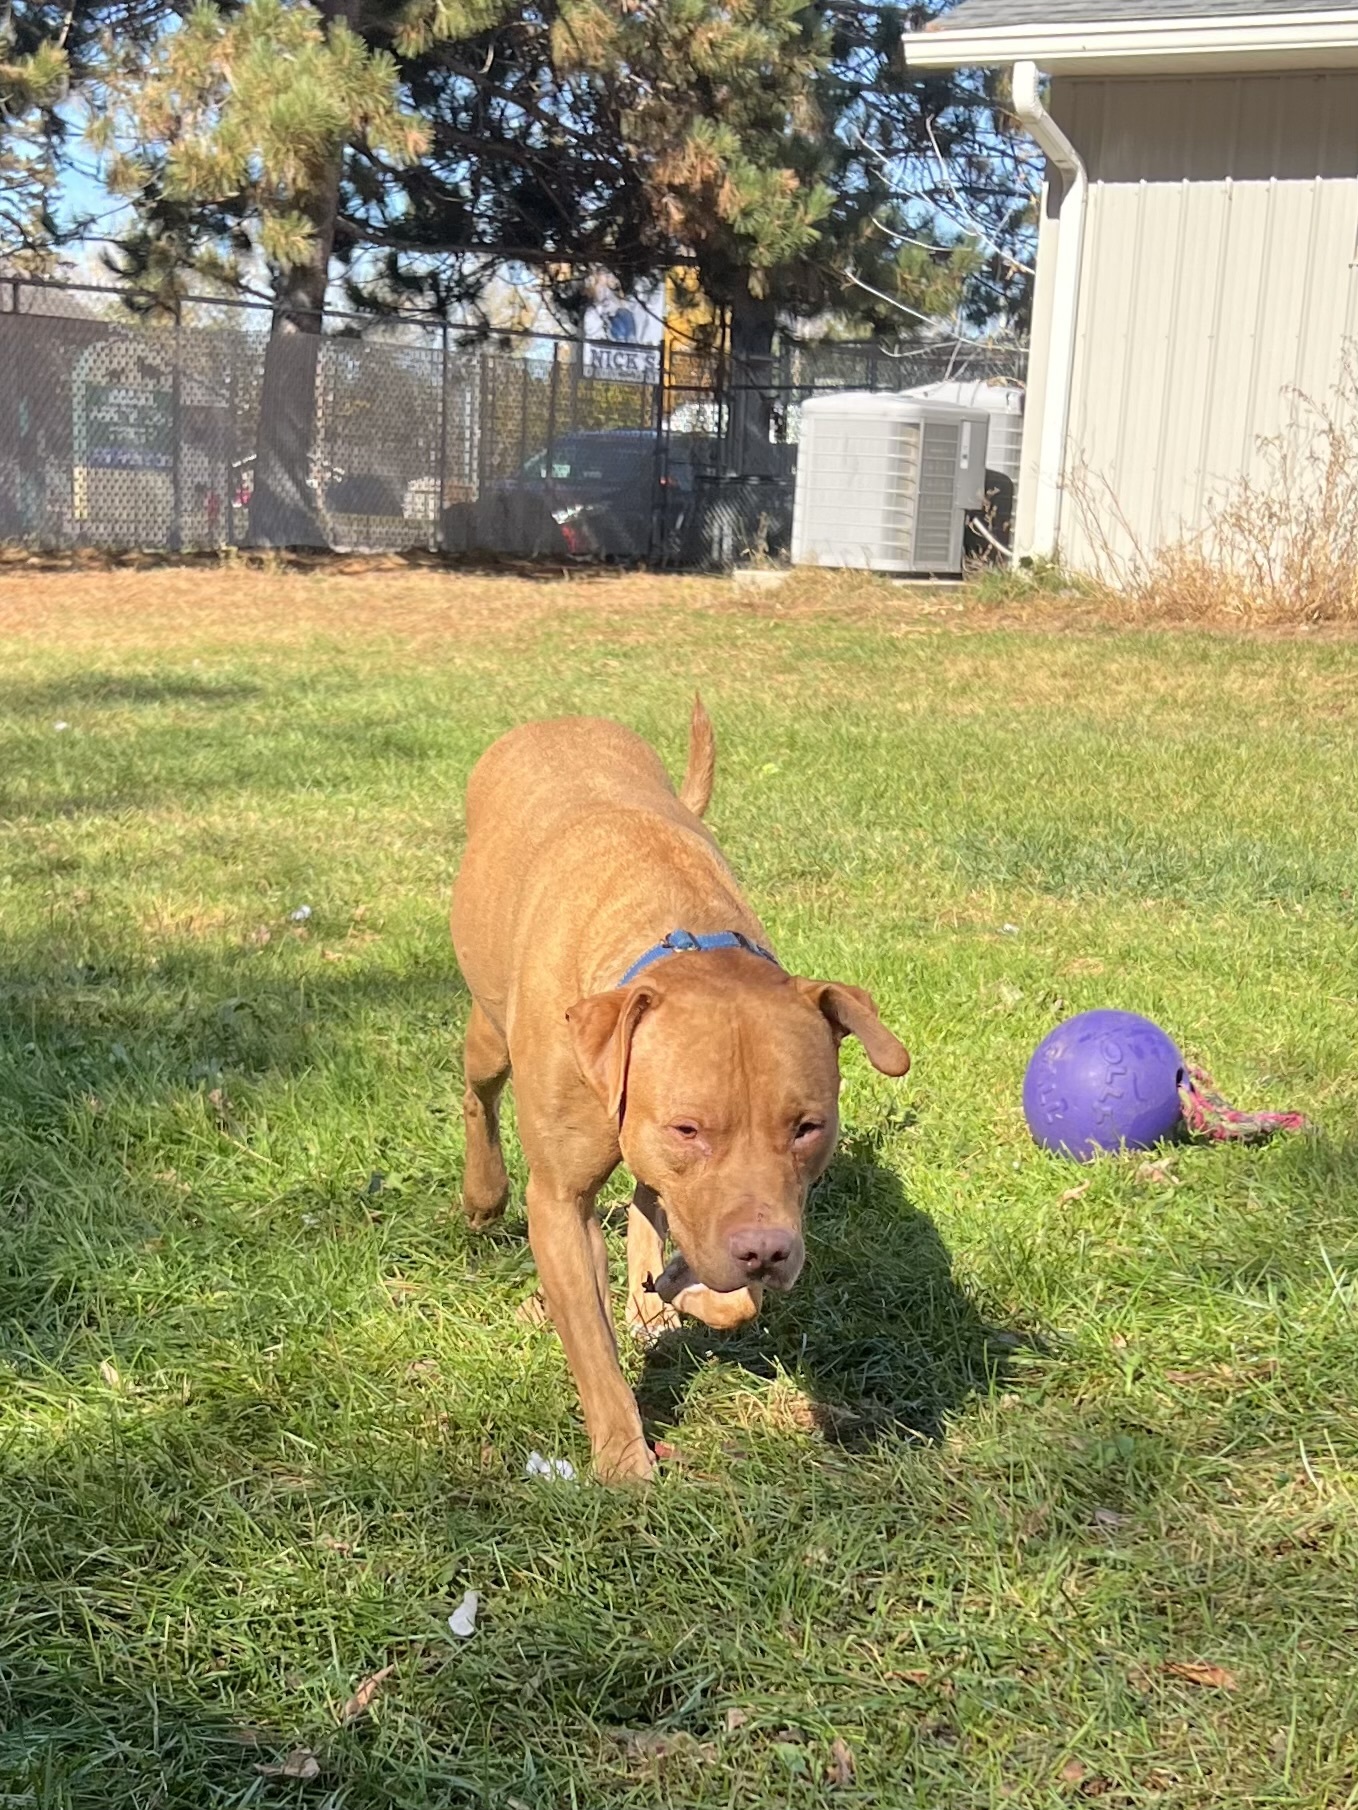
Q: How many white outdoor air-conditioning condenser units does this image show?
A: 2